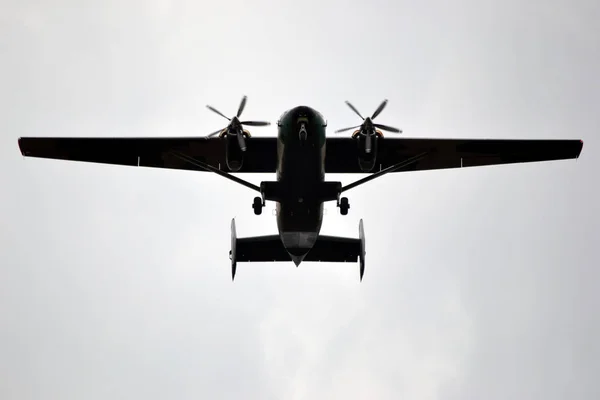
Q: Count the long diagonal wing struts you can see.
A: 2